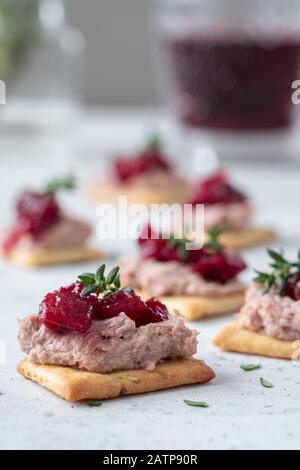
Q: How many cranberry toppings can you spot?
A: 6